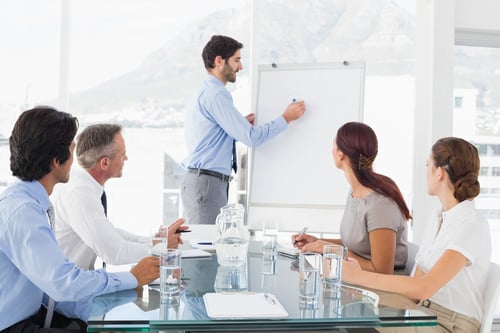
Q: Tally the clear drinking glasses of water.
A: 5